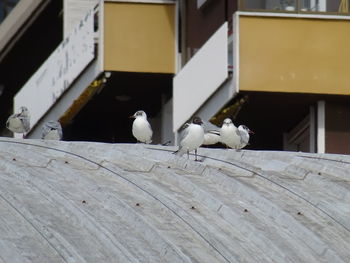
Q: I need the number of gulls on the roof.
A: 7